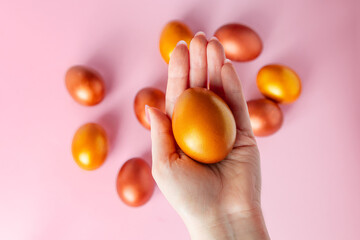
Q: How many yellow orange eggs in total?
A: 4